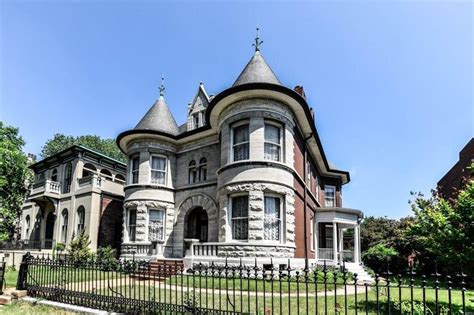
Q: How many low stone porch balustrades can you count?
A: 2